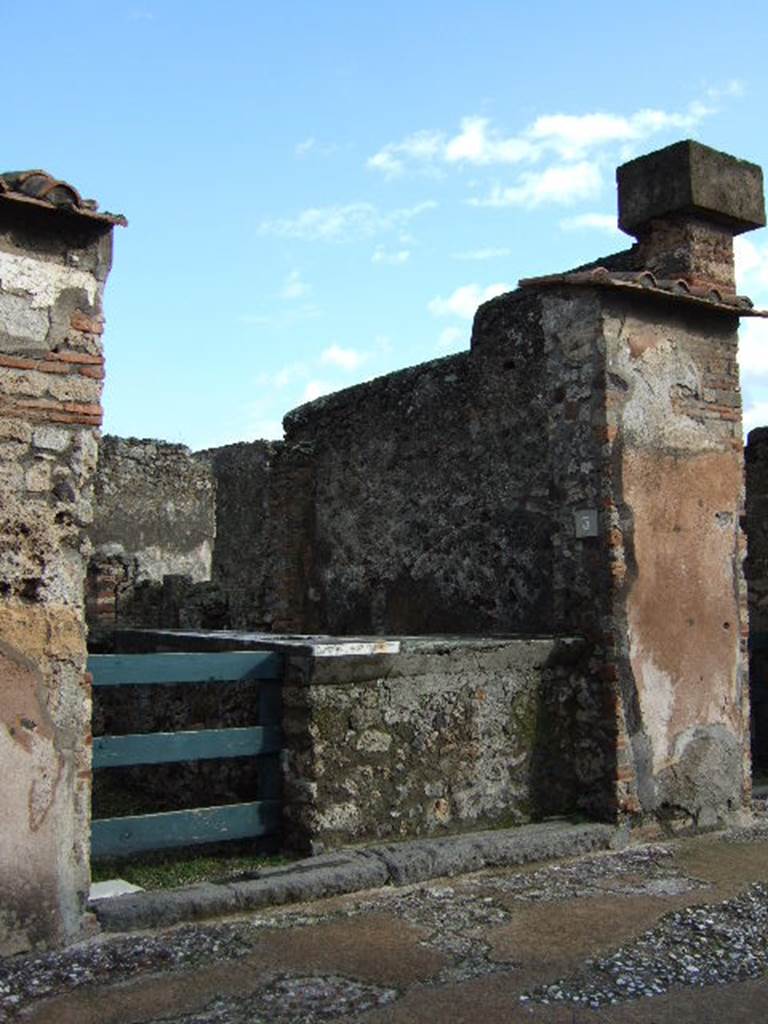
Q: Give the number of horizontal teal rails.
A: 3